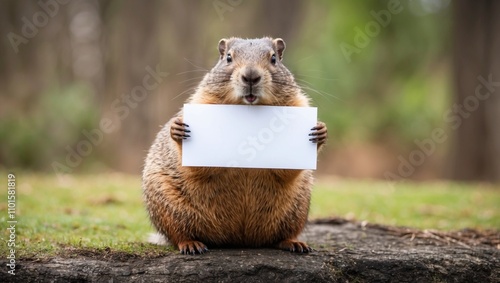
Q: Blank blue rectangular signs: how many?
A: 0